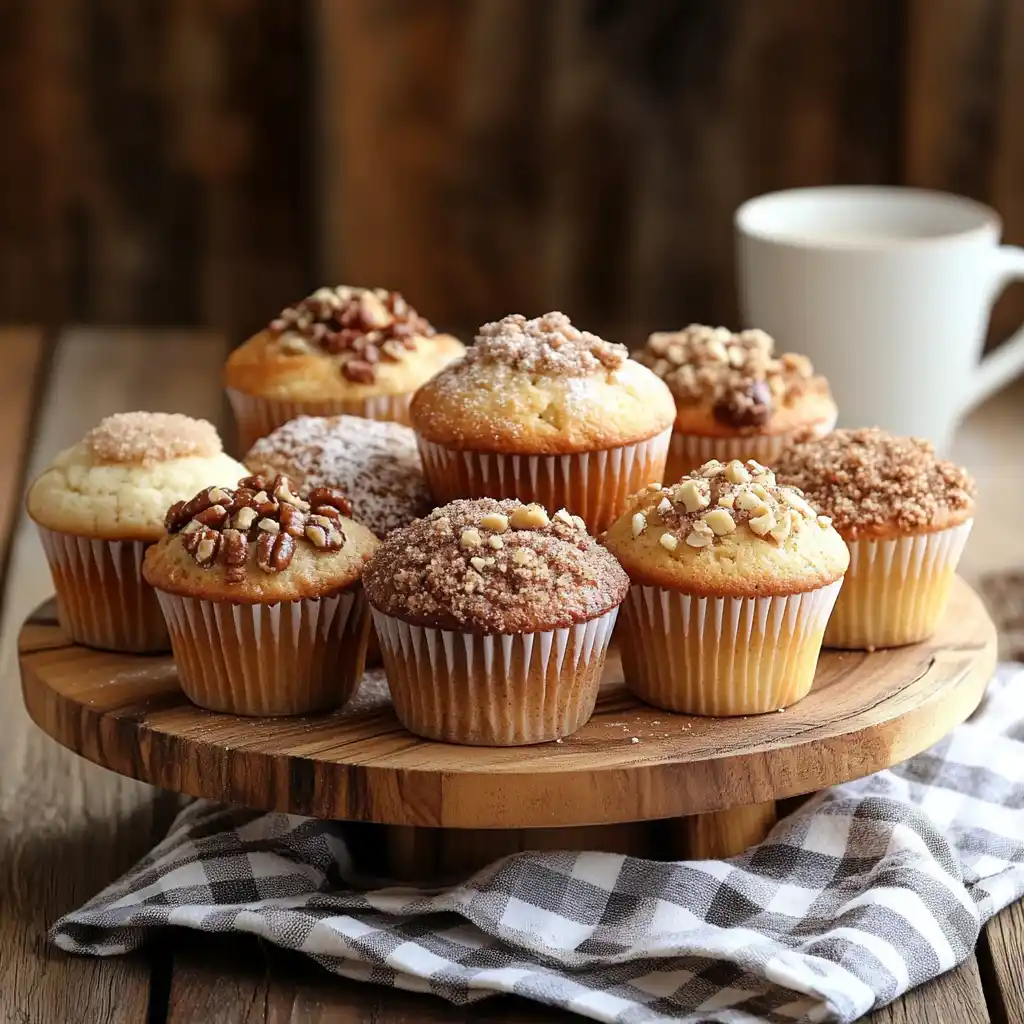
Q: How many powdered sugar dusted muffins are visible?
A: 2